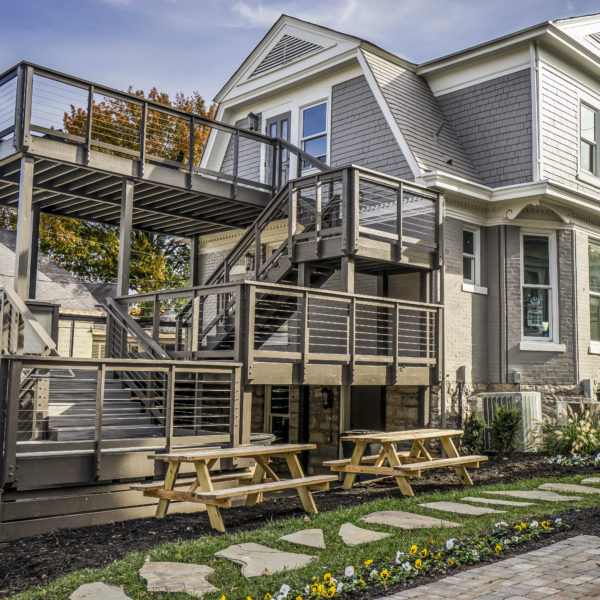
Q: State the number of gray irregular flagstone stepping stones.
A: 11